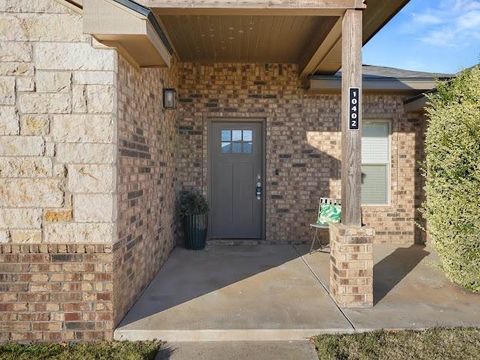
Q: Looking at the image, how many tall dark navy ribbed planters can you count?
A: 1